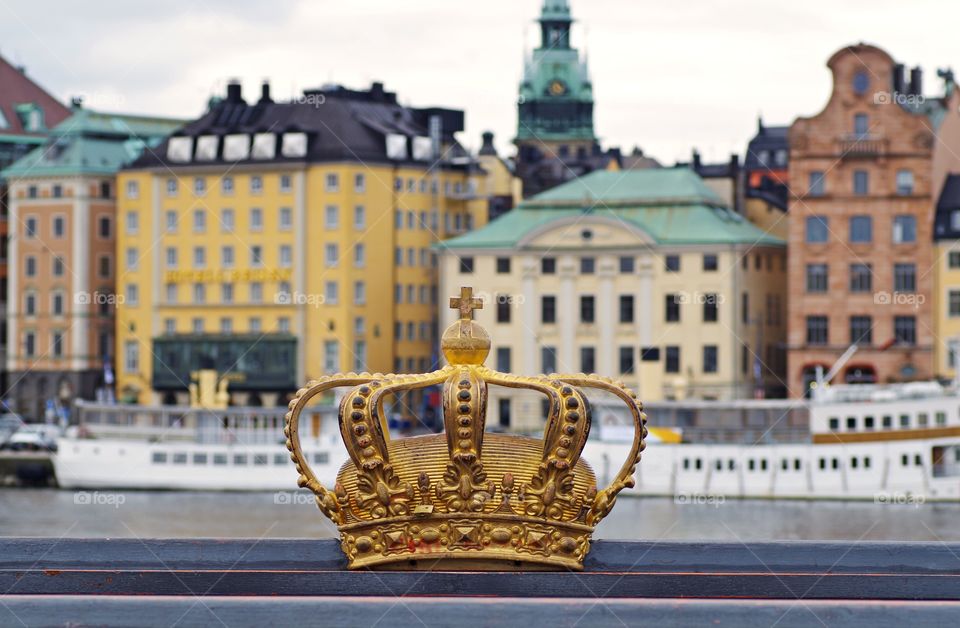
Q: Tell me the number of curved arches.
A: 5